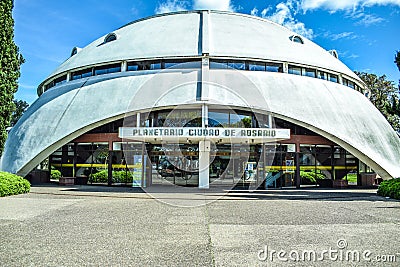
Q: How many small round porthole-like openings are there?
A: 4